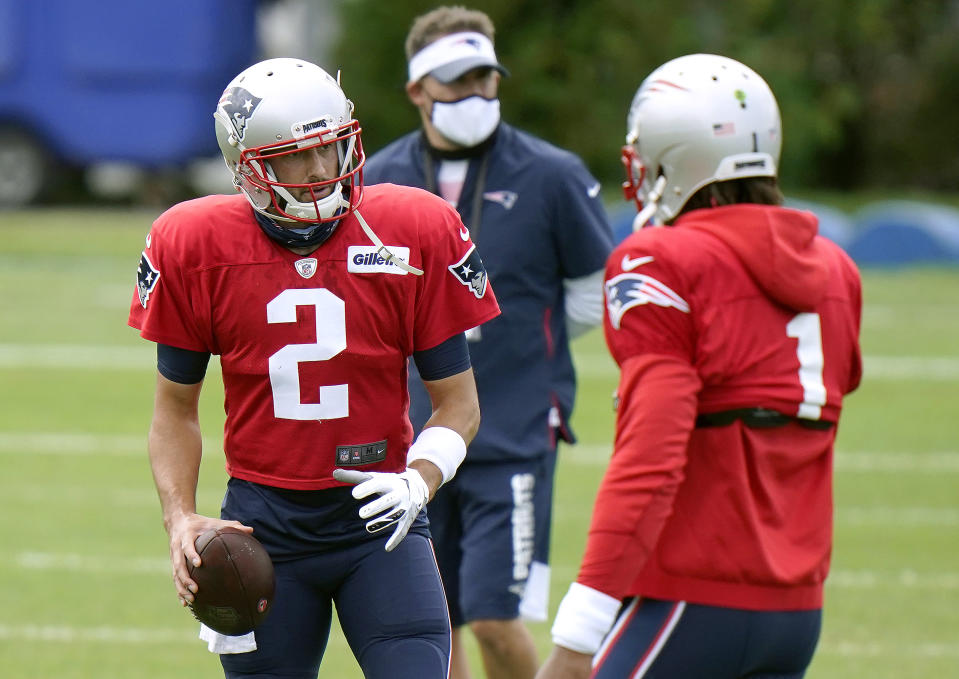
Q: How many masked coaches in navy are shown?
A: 1